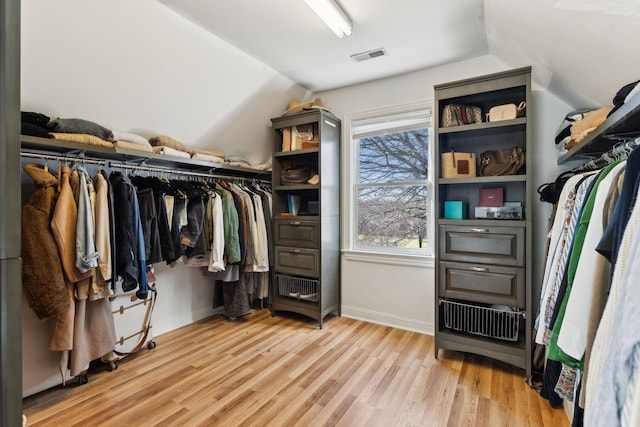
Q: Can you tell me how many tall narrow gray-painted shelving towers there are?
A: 2